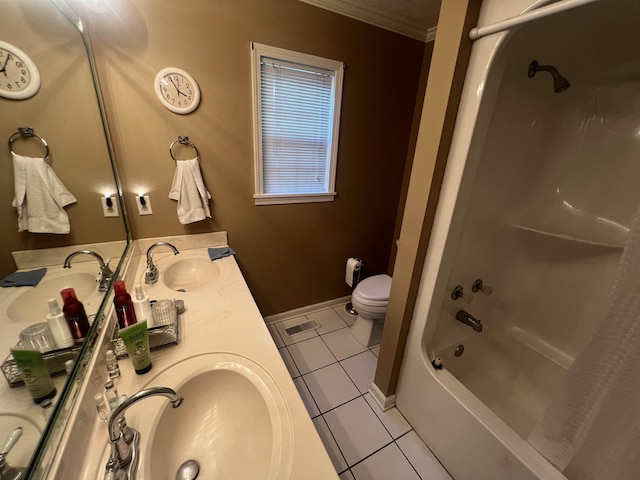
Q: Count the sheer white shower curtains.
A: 1